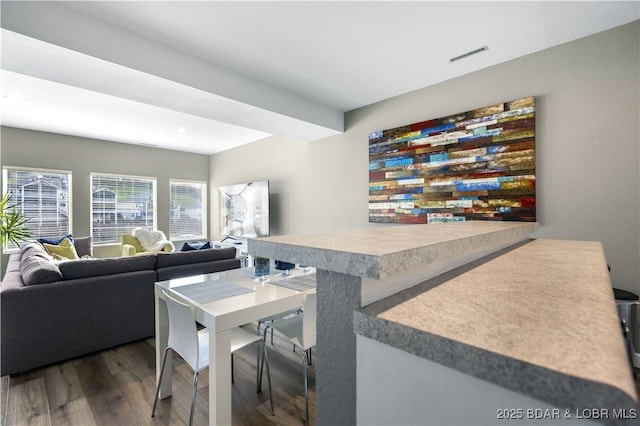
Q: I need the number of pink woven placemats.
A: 0